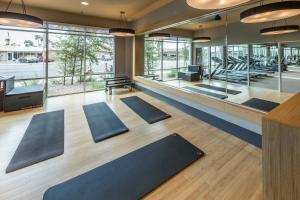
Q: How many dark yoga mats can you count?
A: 4